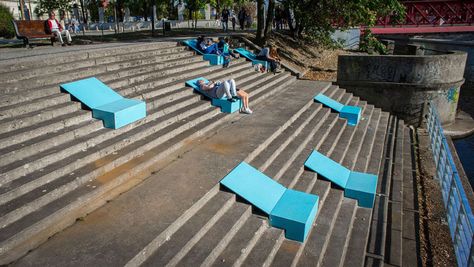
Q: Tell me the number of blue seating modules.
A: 7